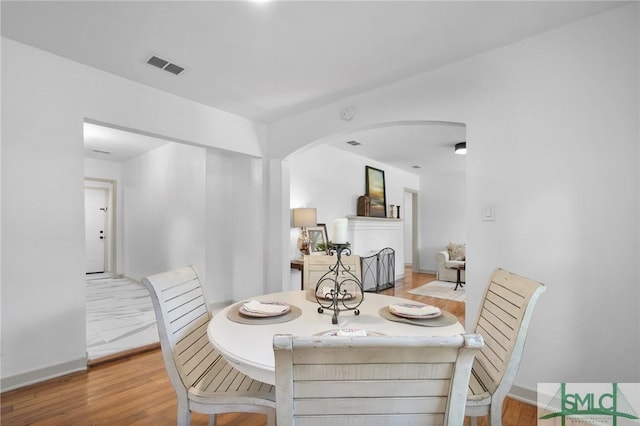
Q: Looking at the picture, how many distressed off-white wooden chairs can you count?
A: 4